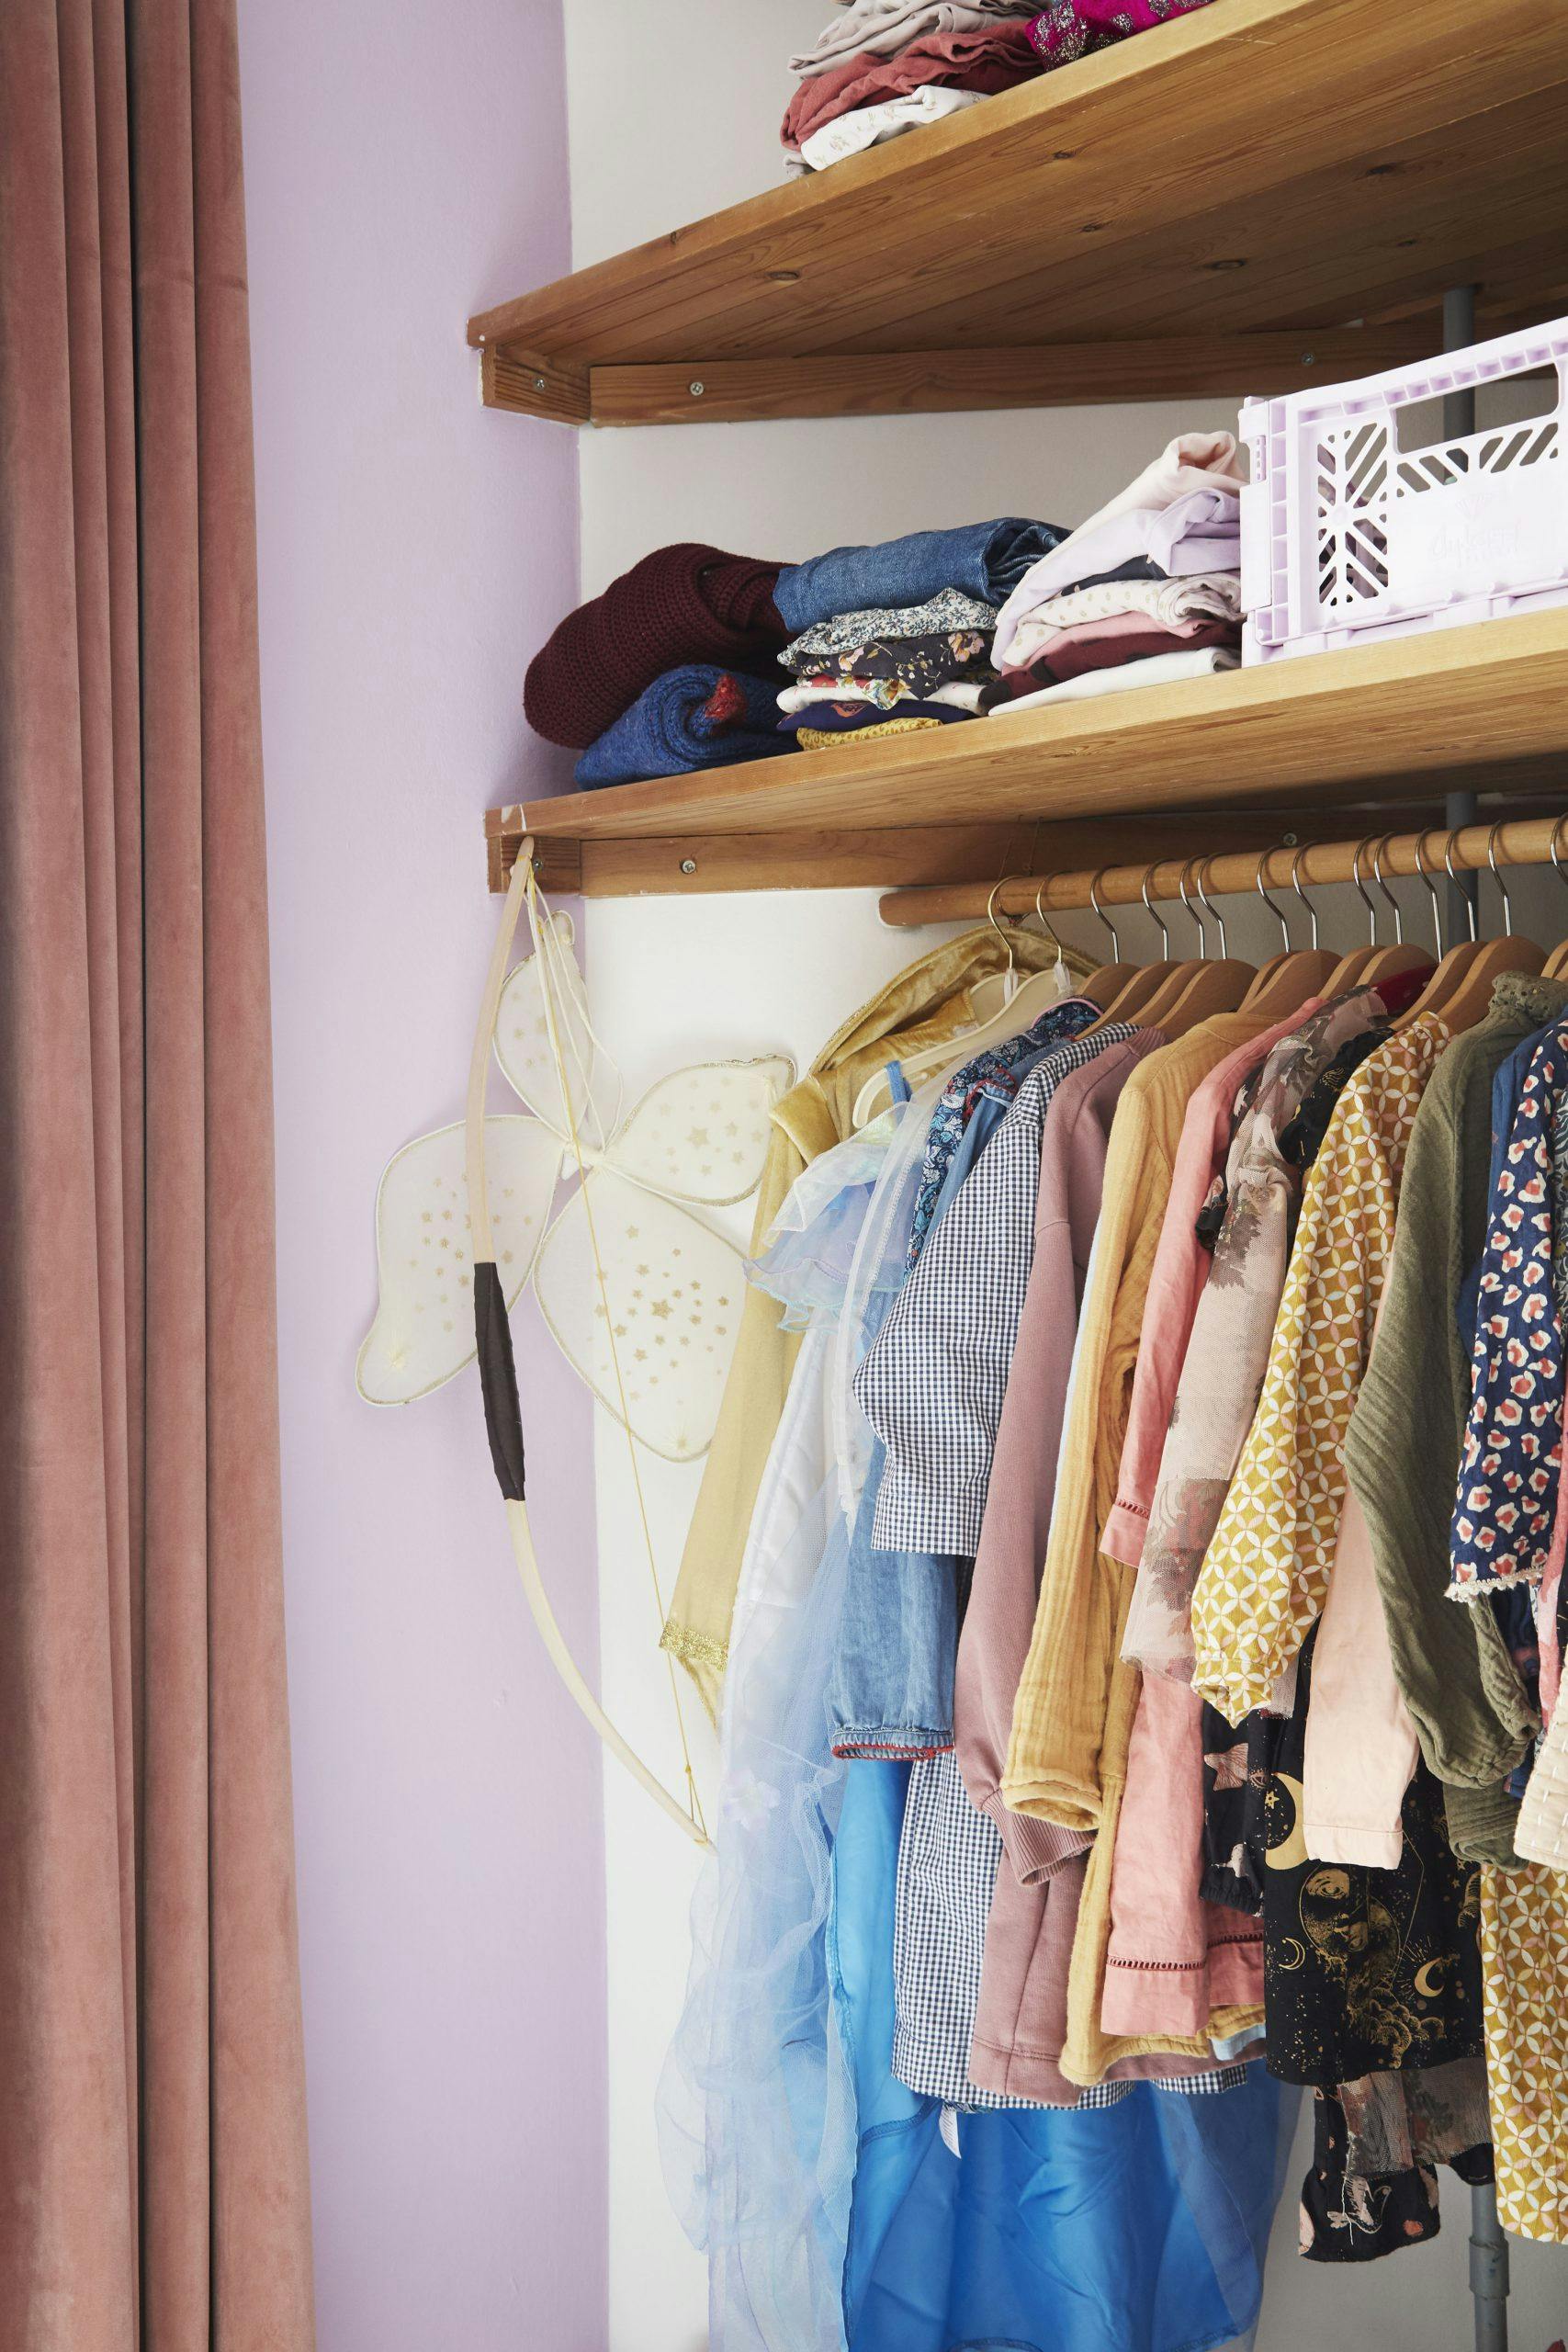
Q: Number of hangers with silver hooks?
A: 12